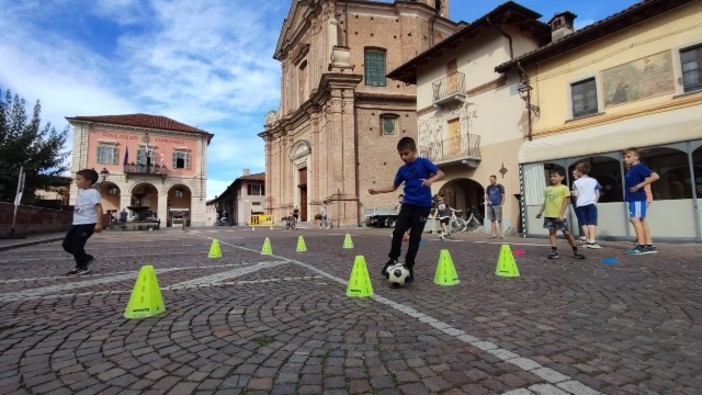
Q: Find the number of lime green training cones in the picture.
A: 8